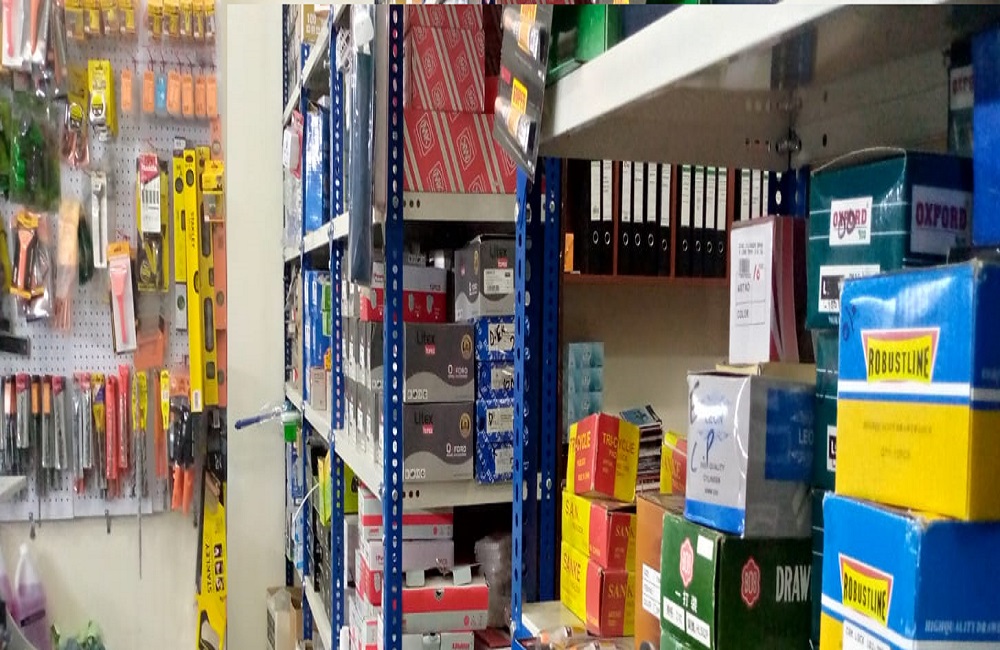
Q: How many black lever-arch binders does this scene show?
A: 13